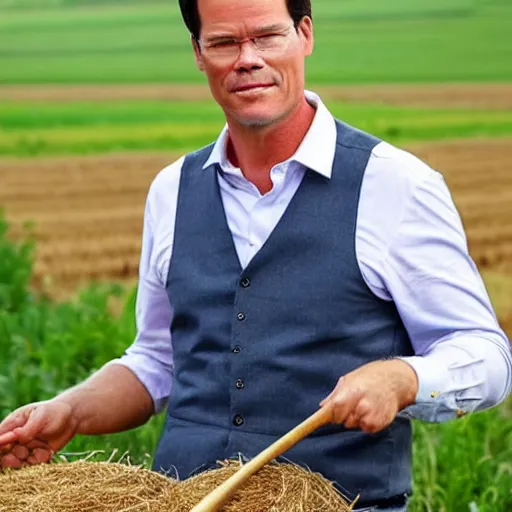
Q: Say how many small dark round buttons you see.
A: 5